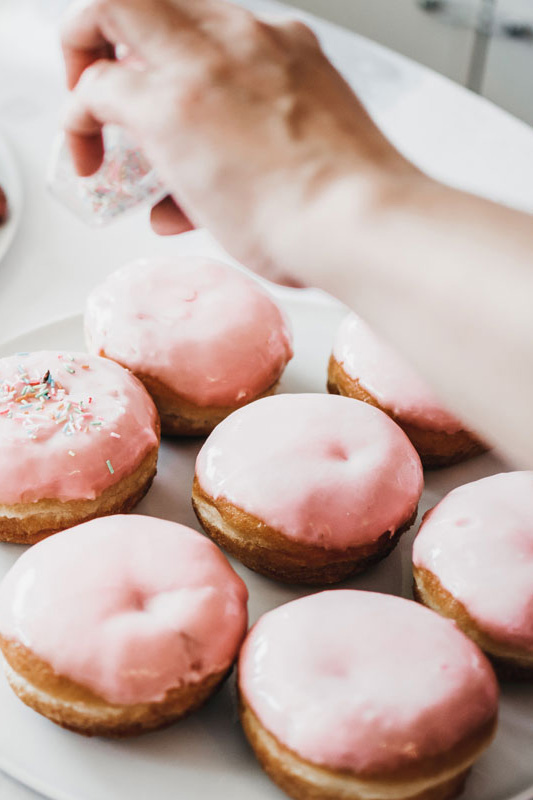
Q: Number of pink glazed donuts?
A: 7